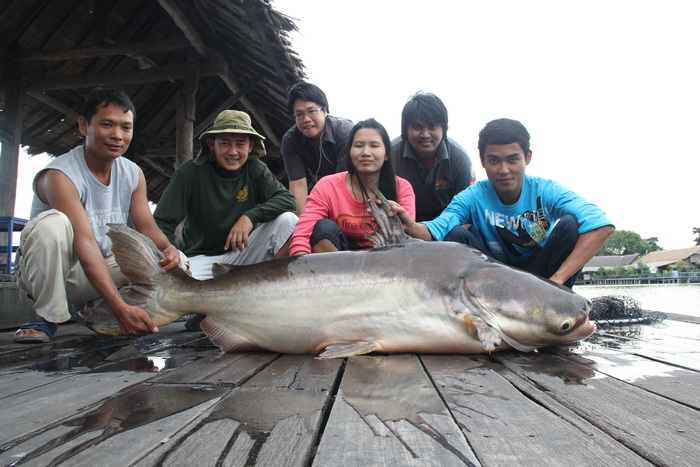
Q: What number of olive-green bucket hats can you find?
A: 1